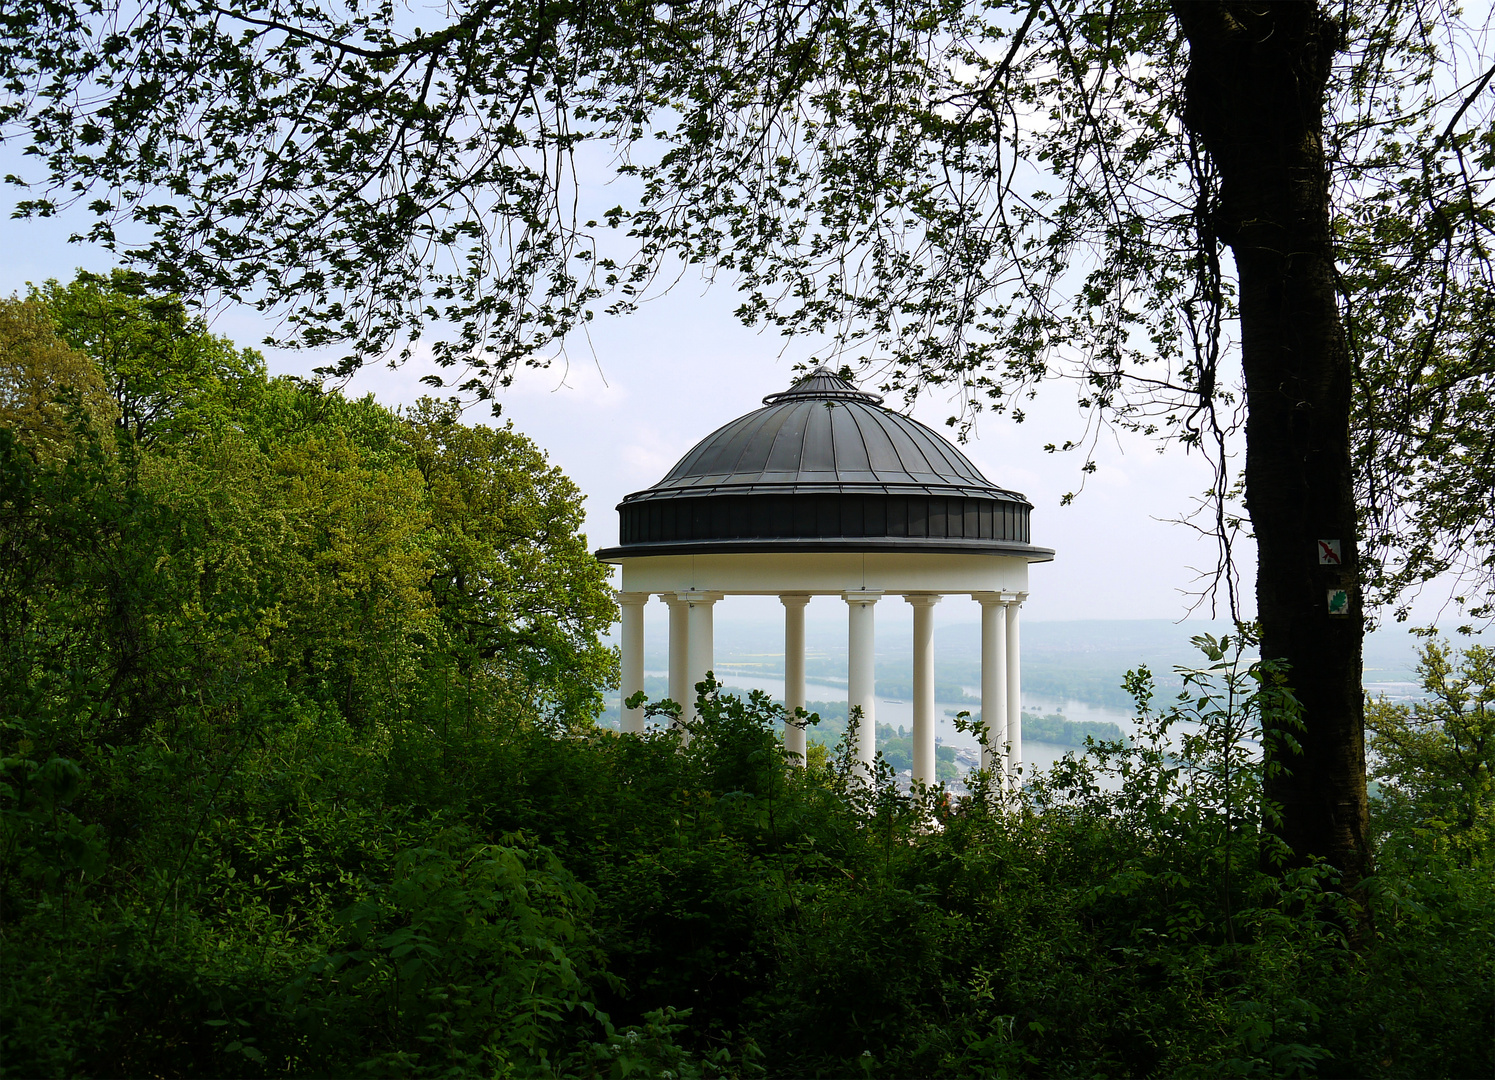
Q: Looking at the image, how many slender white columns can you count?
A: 8